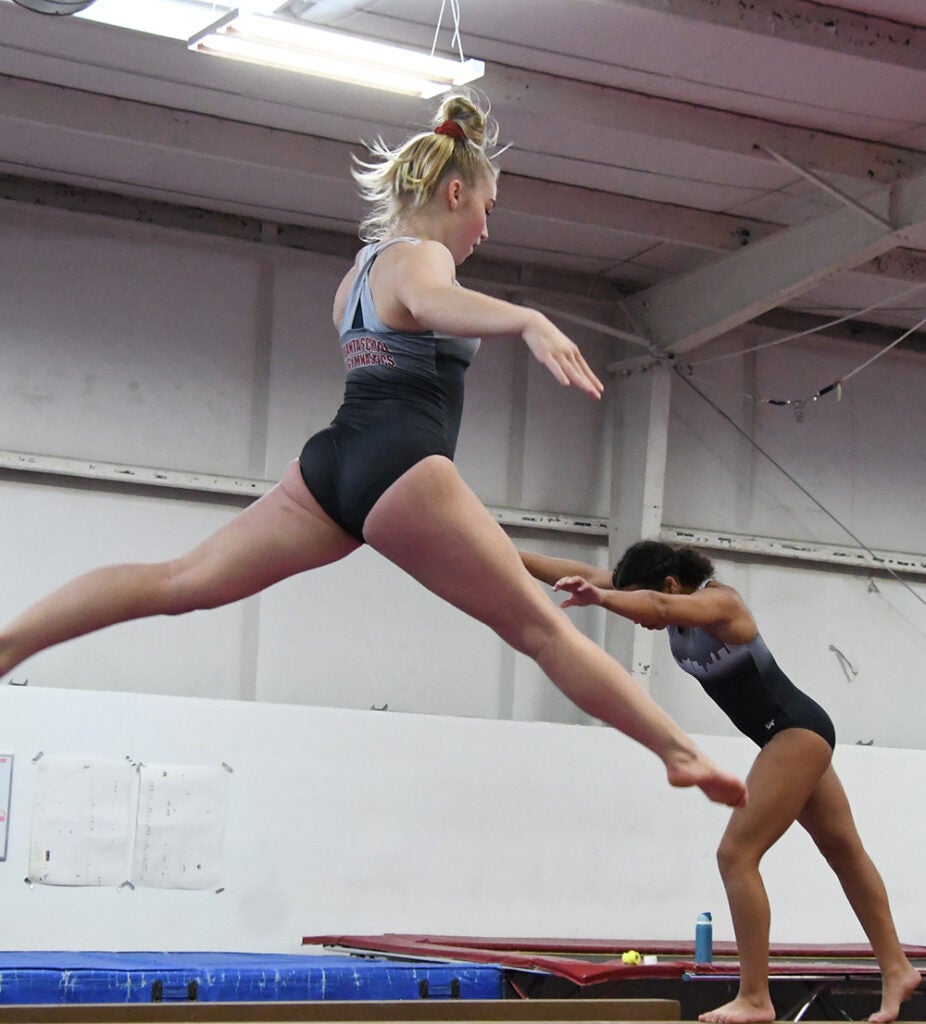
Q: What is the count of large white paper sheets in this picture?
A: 2